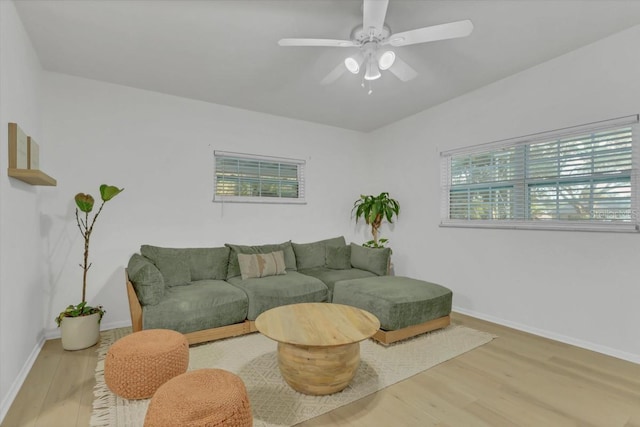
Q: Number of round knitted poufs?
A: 2